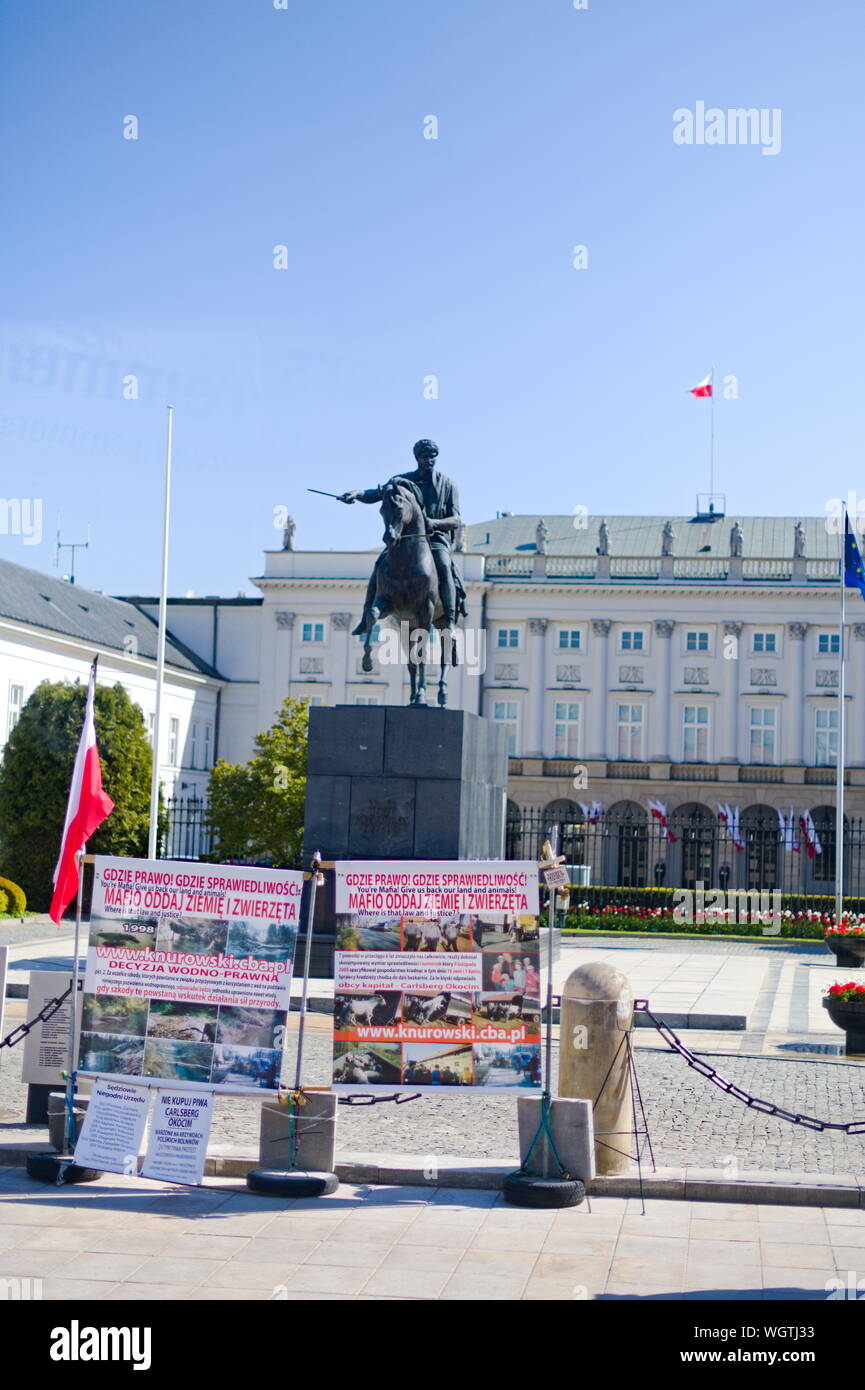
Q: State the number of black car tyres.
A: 3